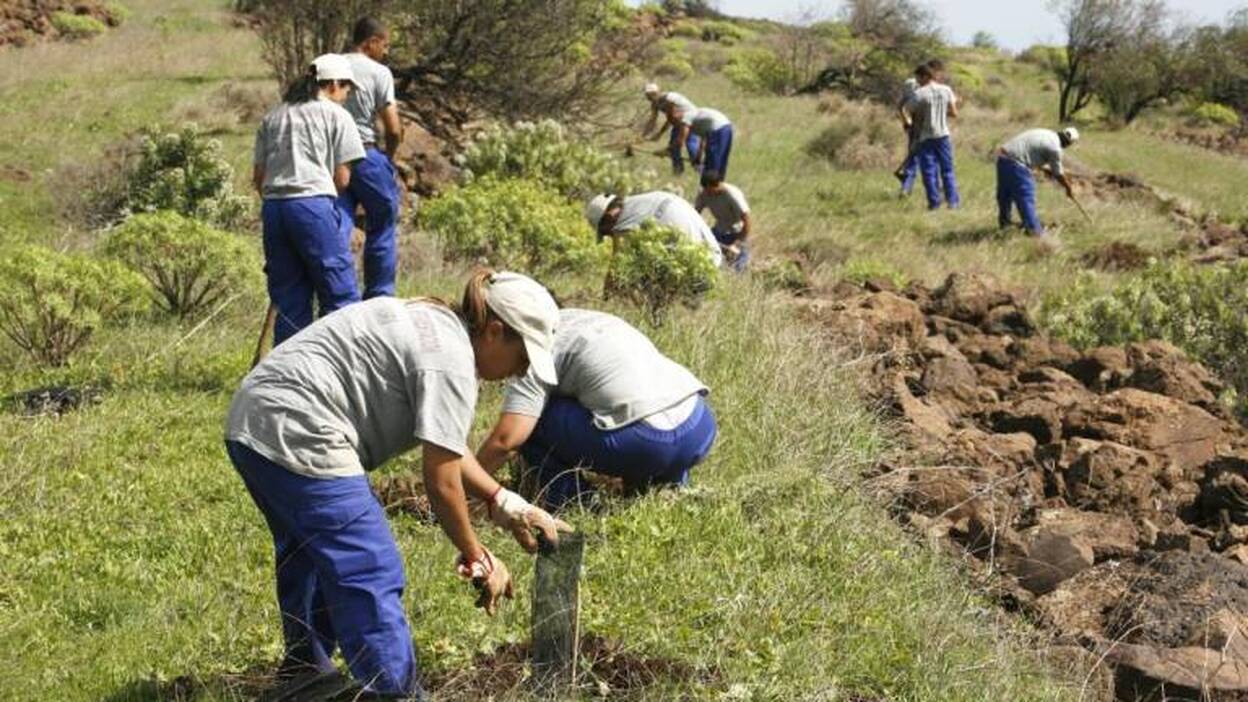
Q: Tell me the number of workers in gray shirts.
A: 11